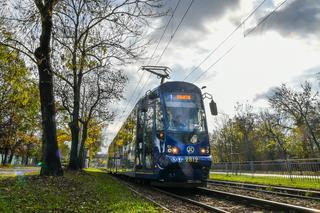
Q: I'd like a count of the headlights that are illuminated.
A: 2